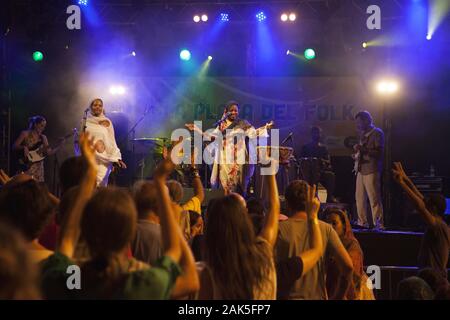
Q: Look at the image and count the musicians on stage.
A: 5